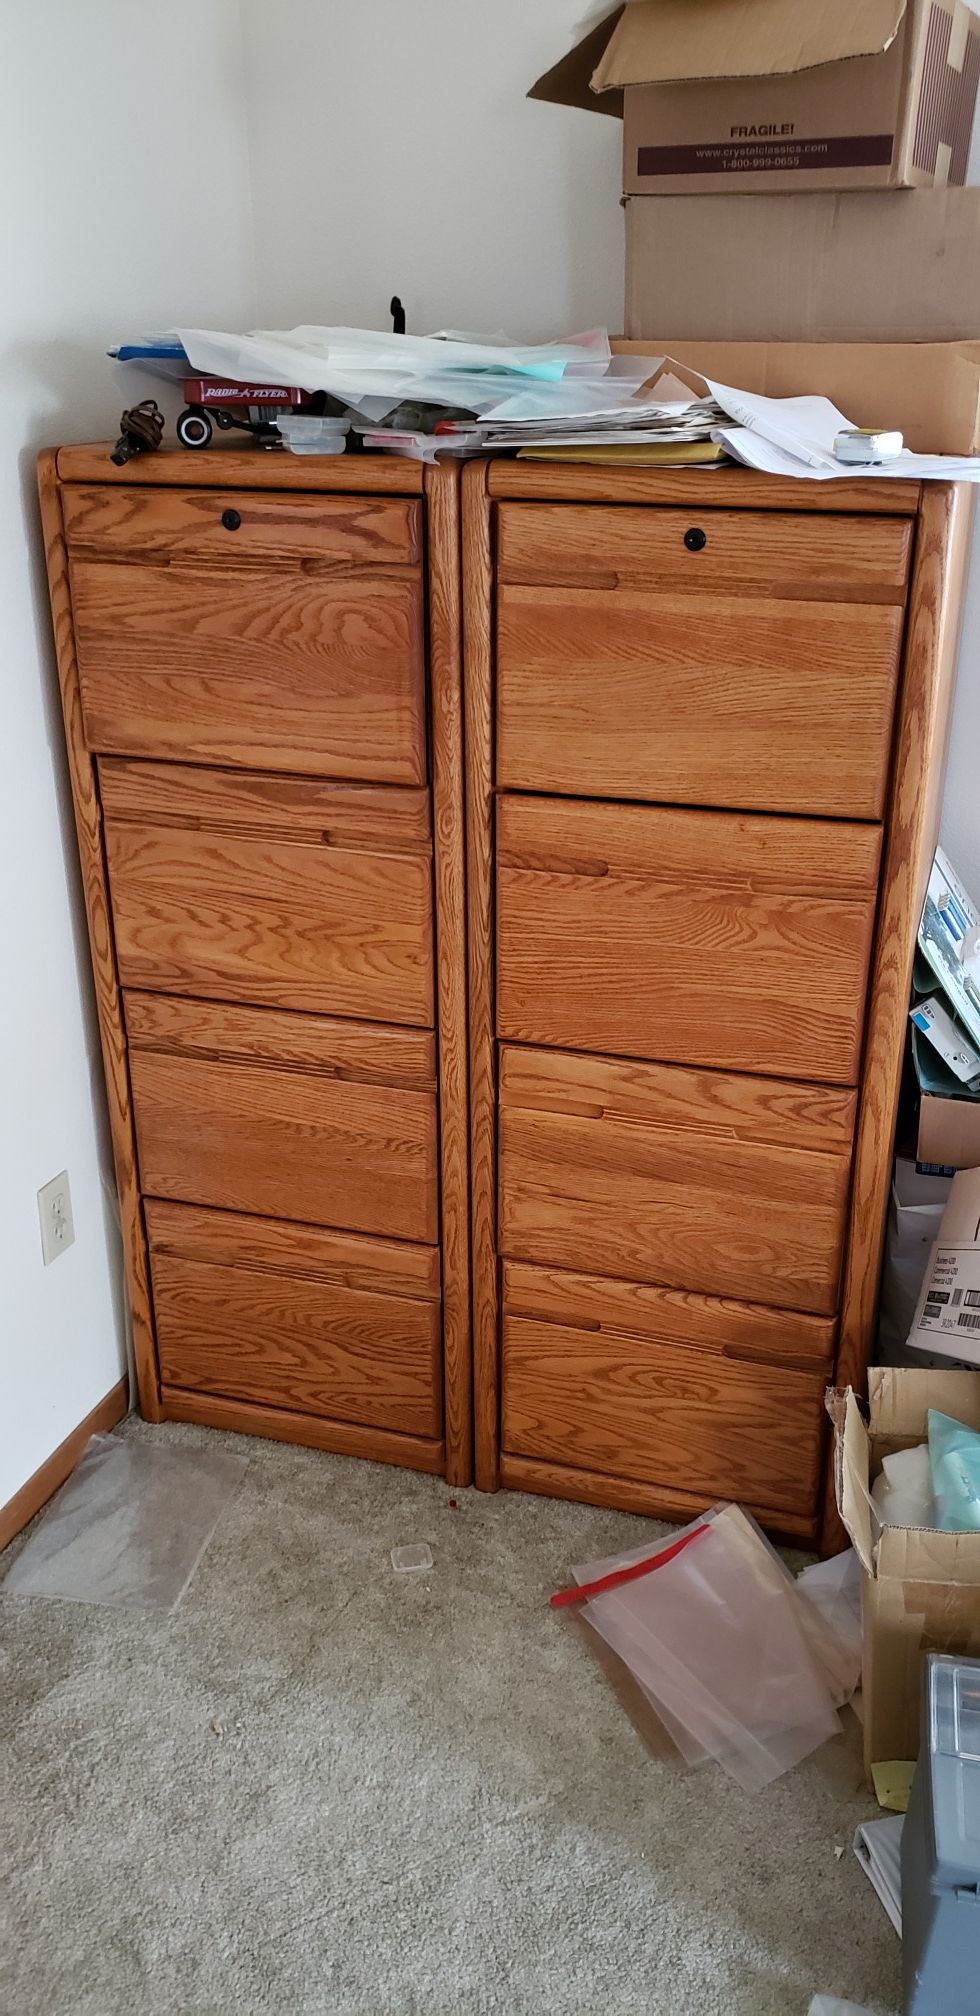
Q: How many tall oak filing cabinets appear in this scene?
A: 2